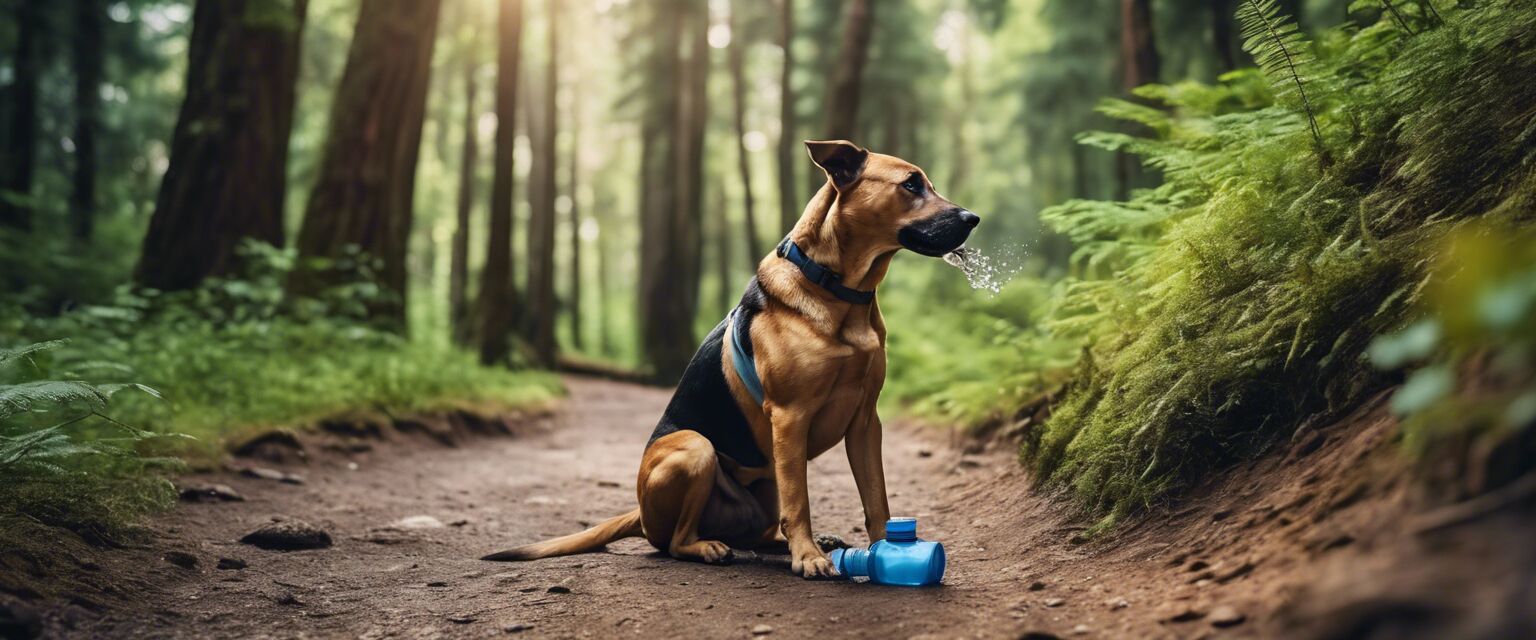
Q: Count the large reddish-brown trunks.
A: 2